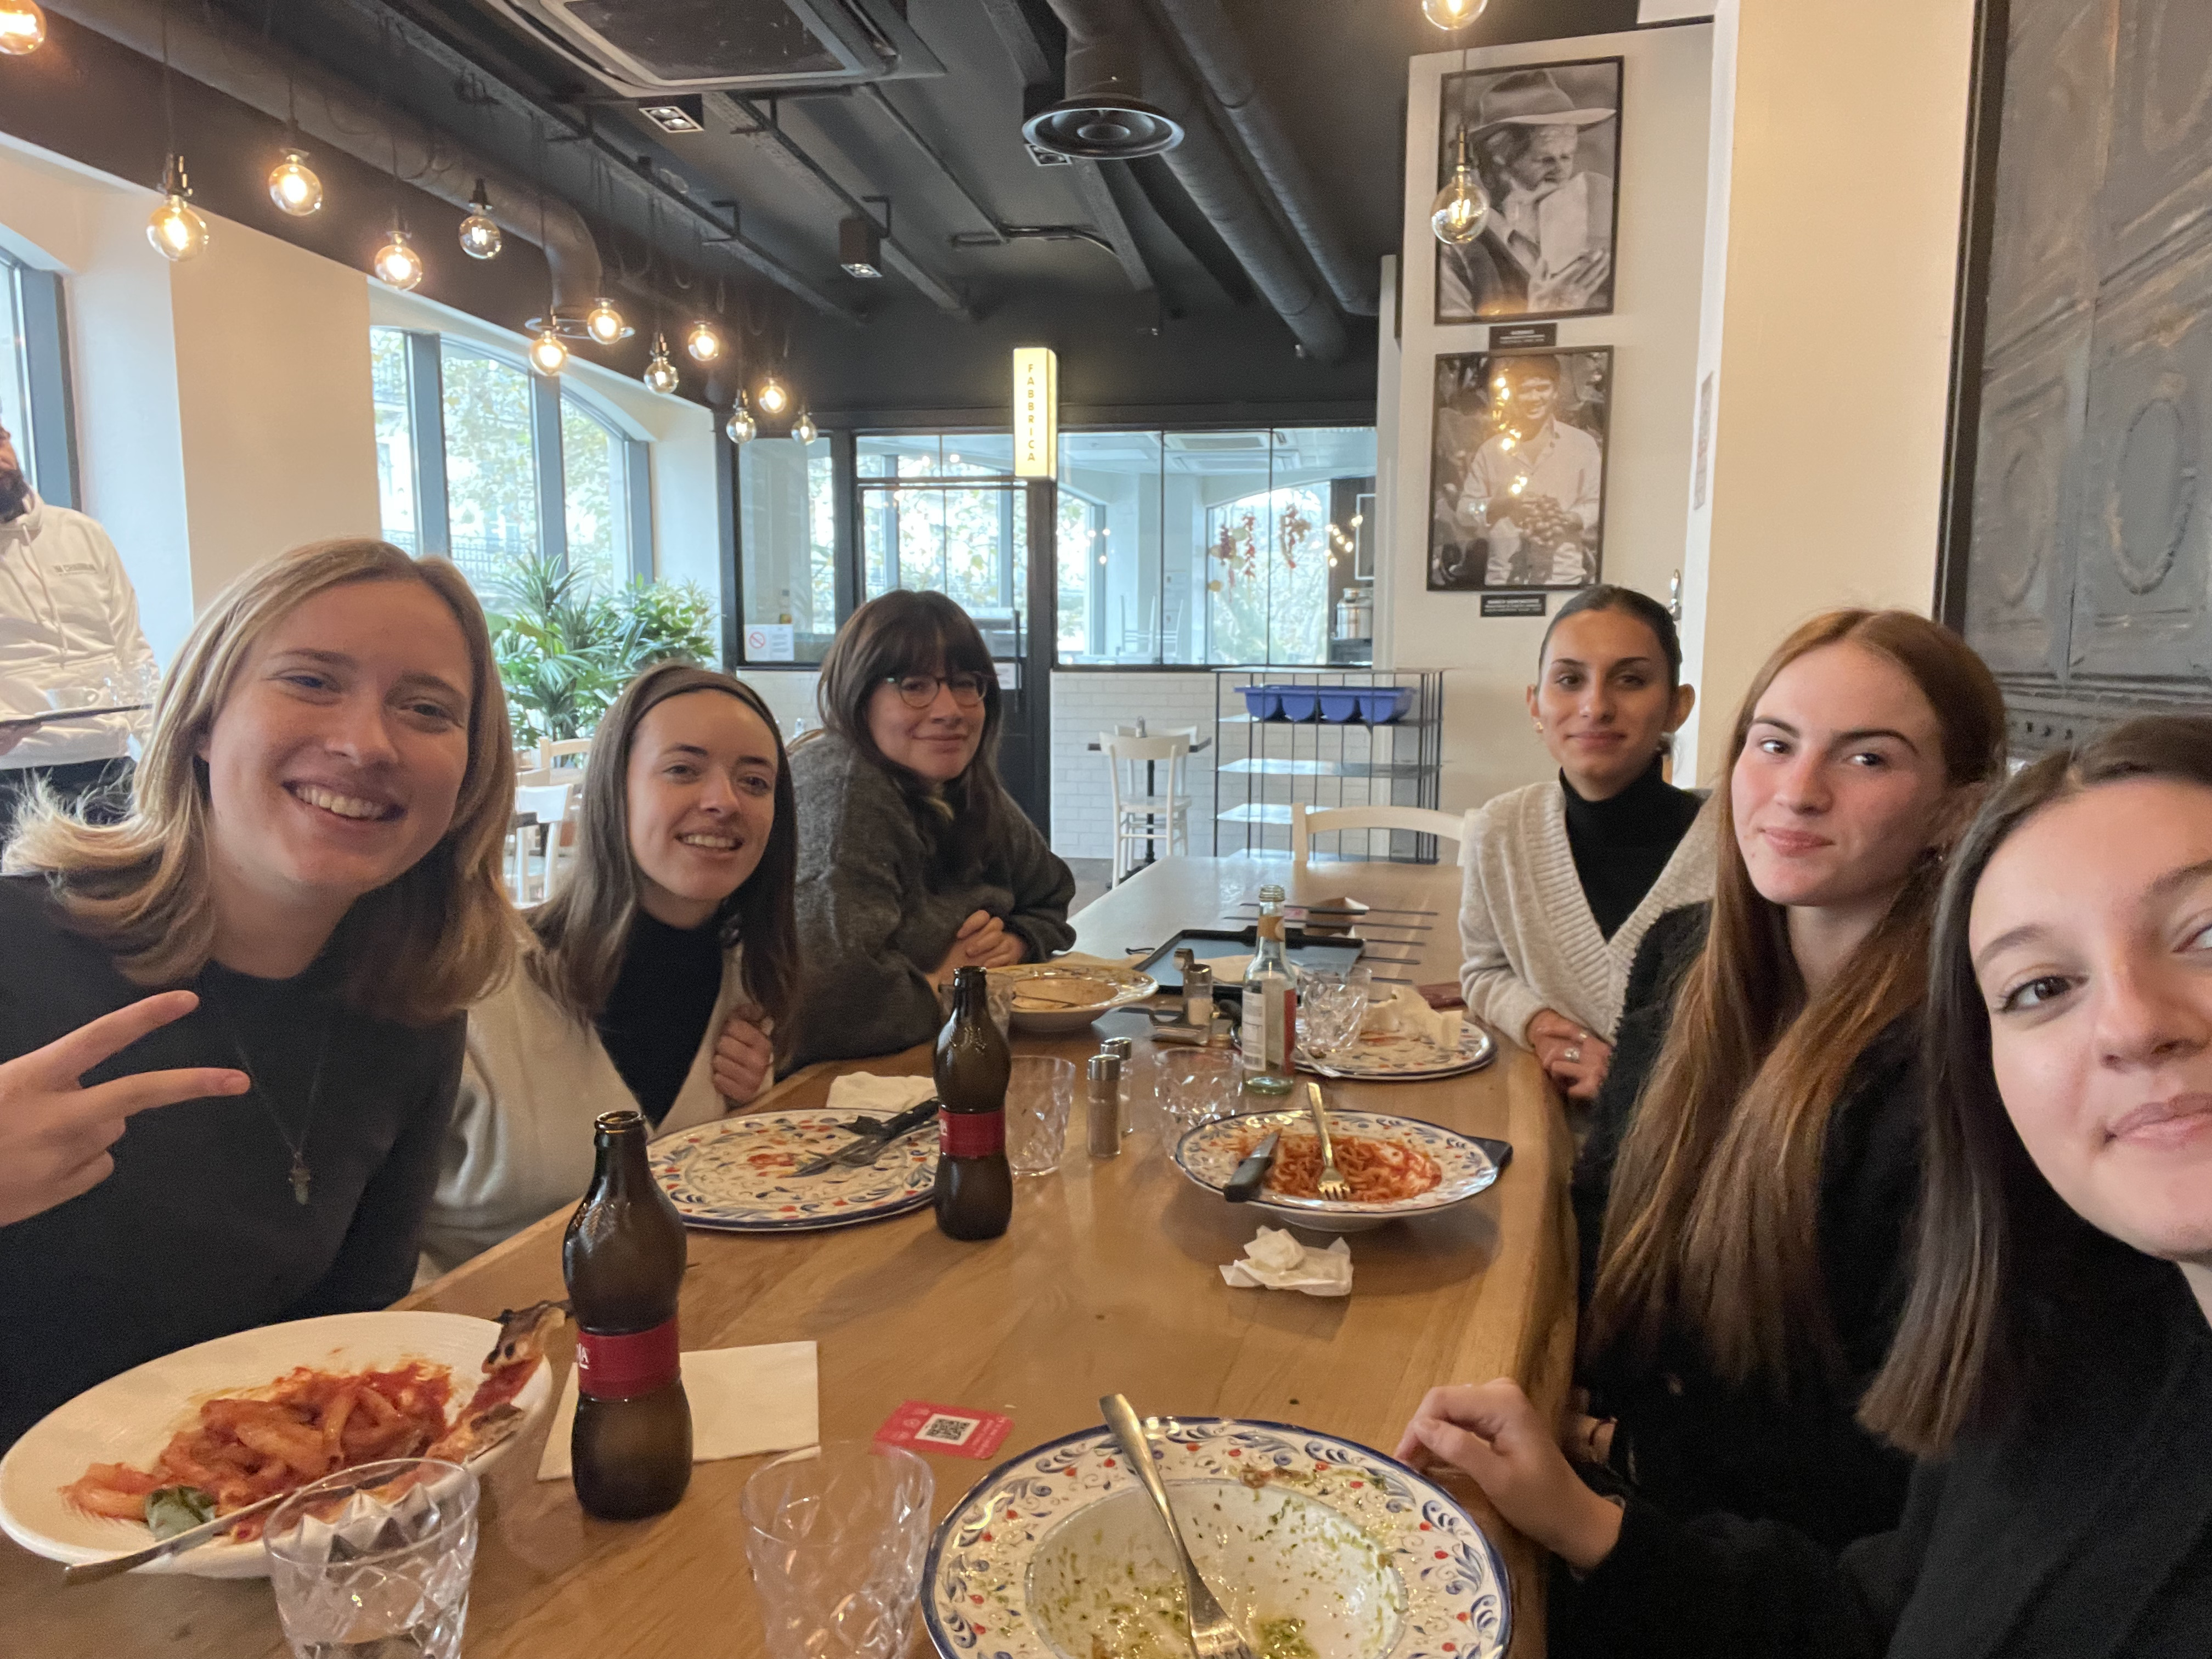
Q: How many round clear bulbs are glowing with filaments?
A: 14